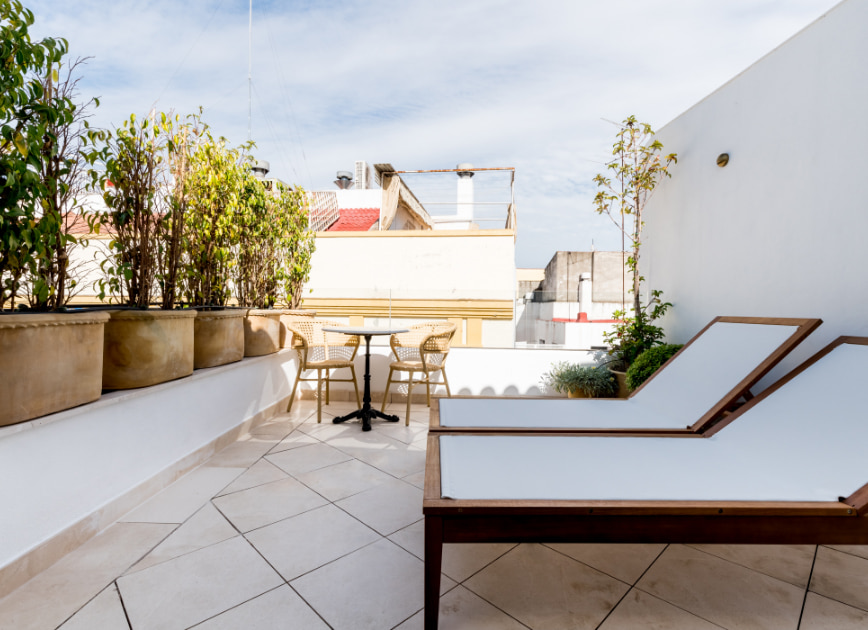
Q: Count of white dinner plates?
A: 0